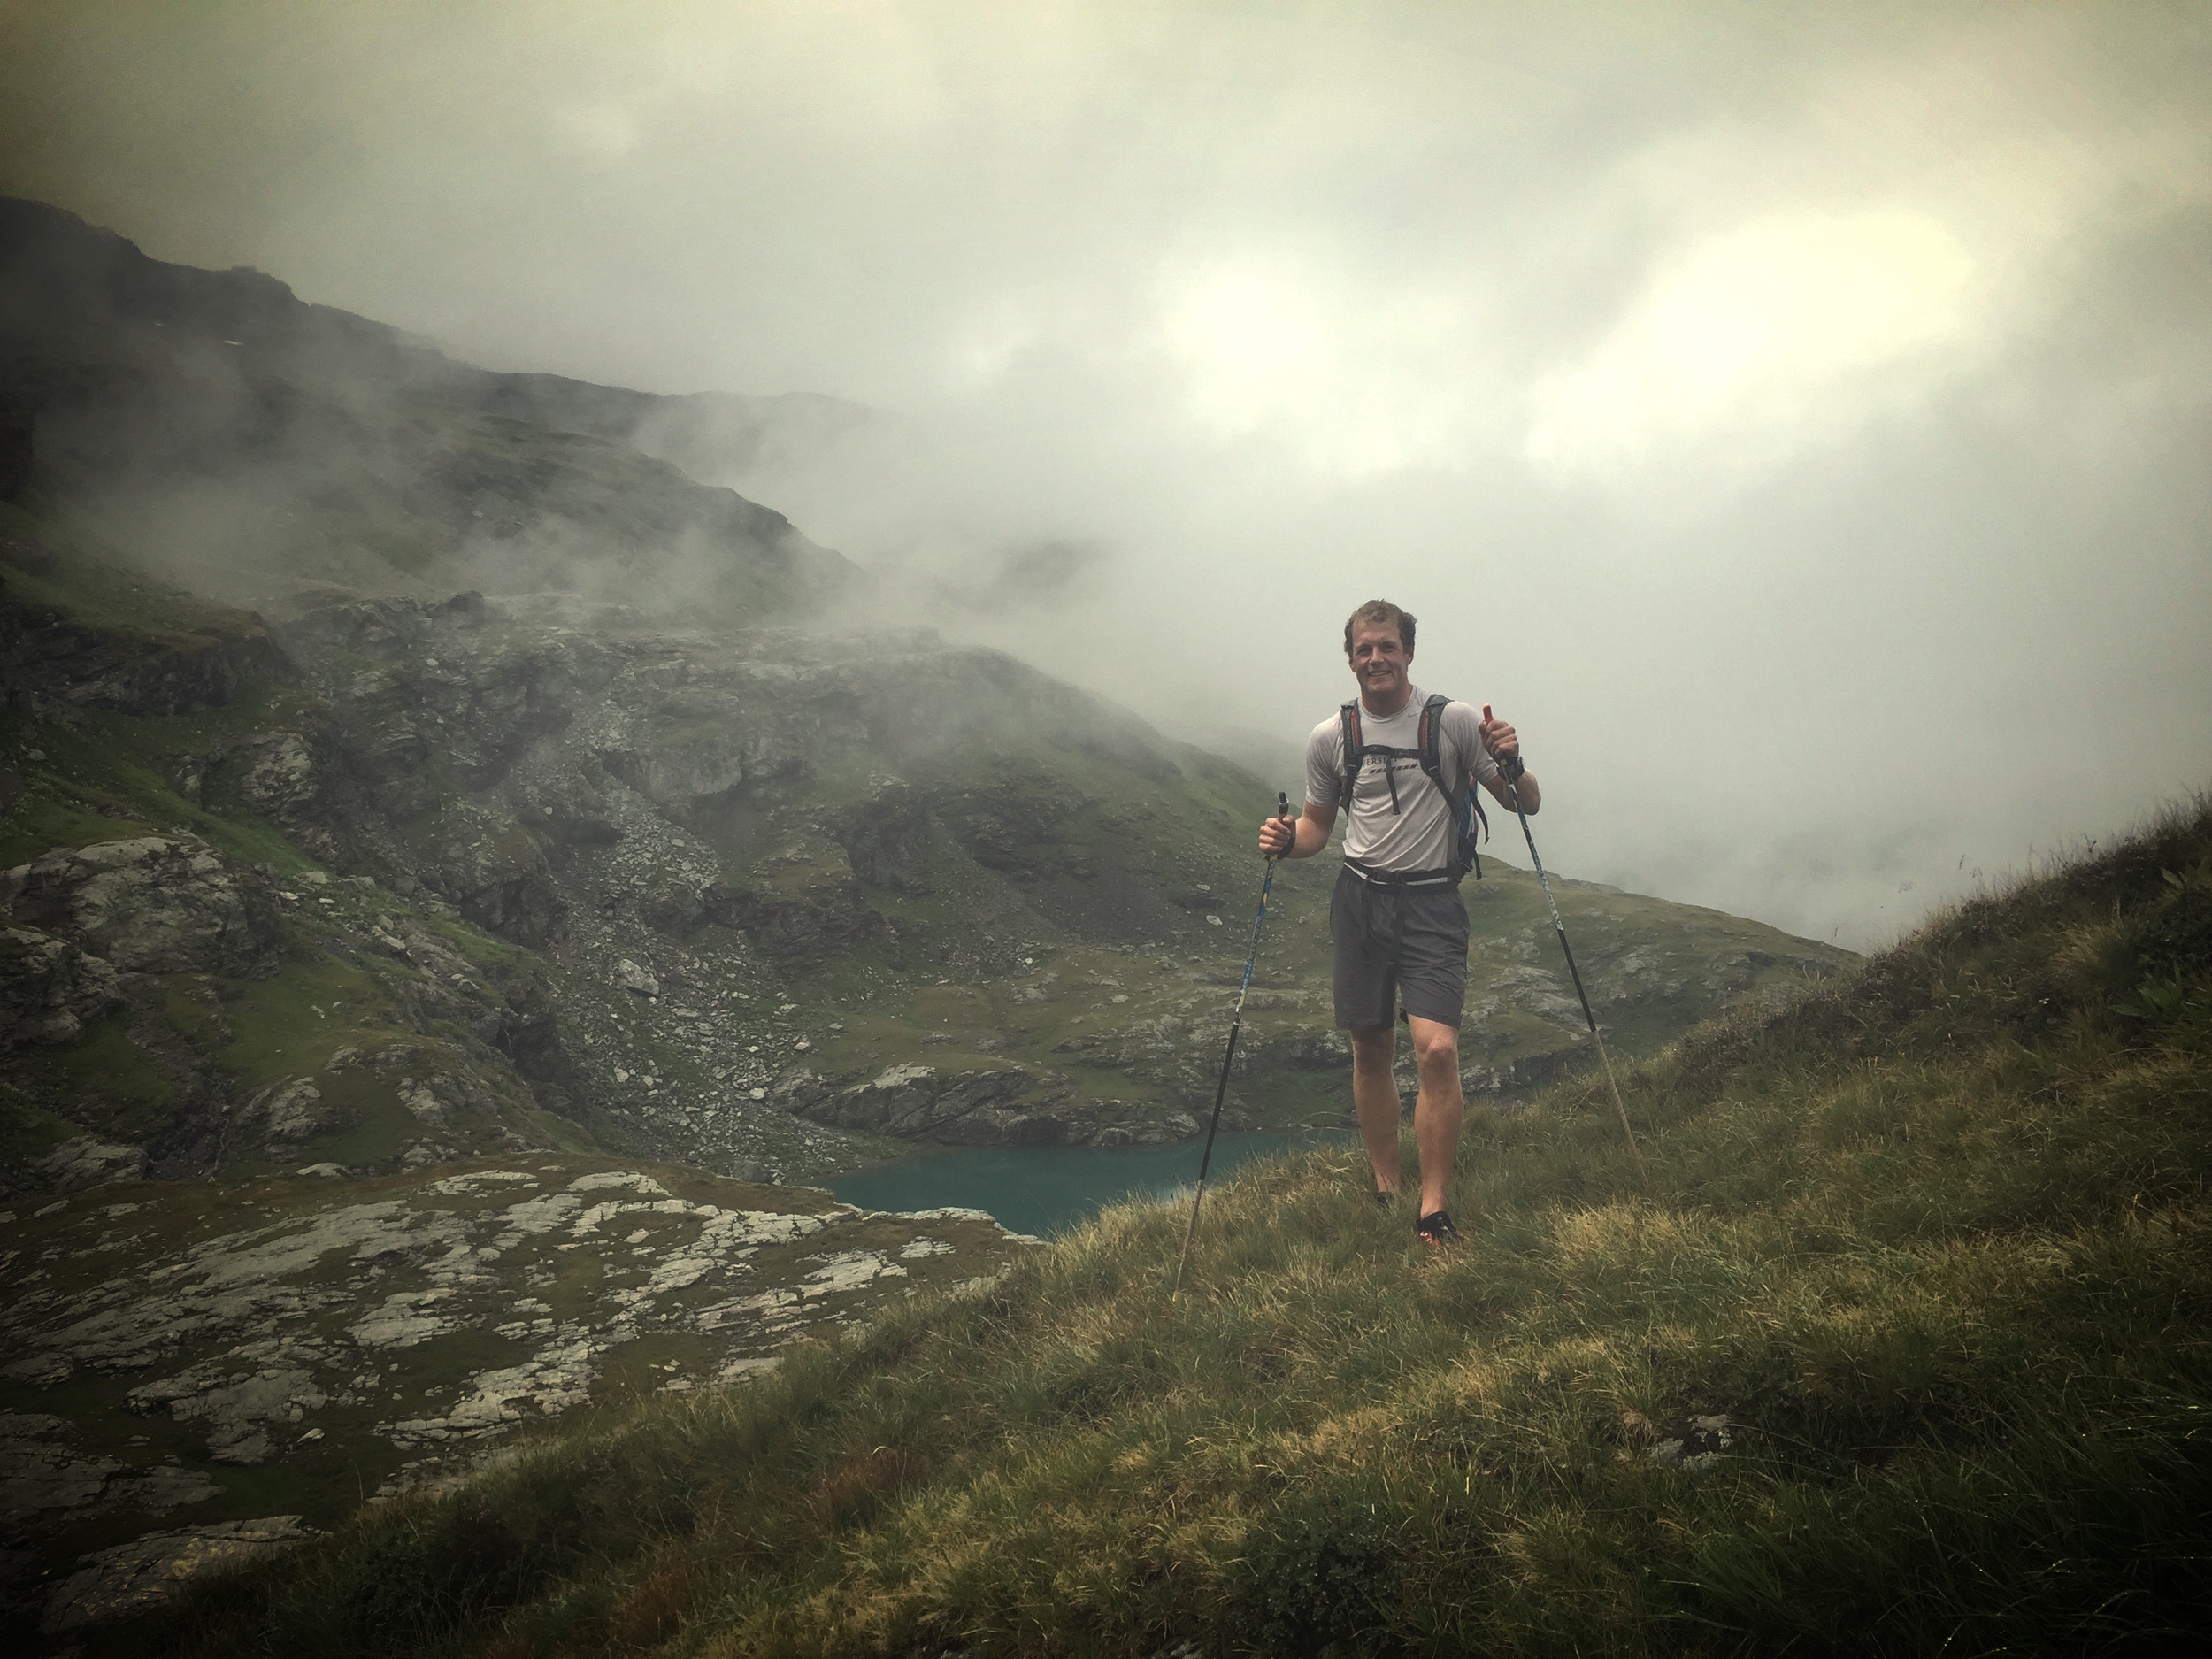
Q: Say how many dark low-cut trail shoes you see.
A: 2